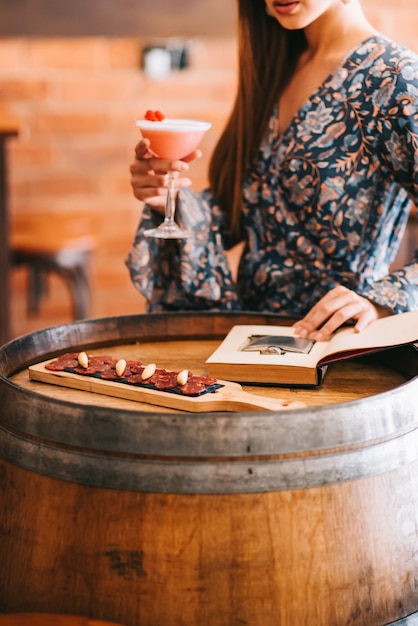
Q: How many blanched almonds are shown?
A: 4